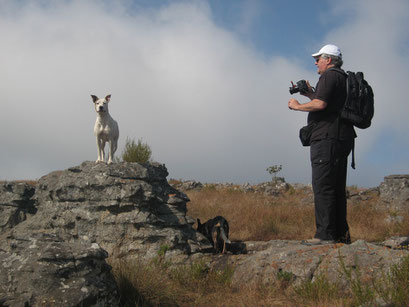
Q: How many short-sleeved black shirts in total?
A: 1